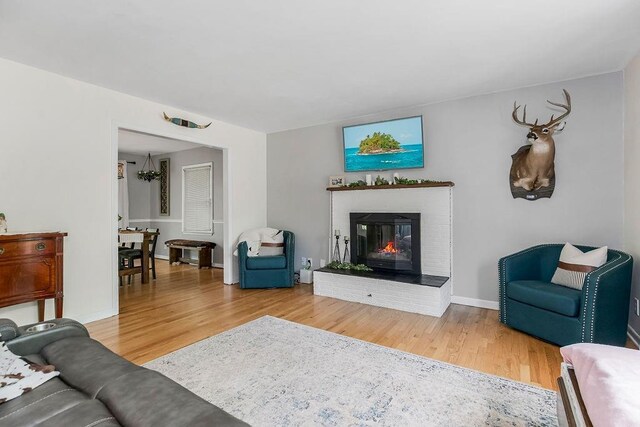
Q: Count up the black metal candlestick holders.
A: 2